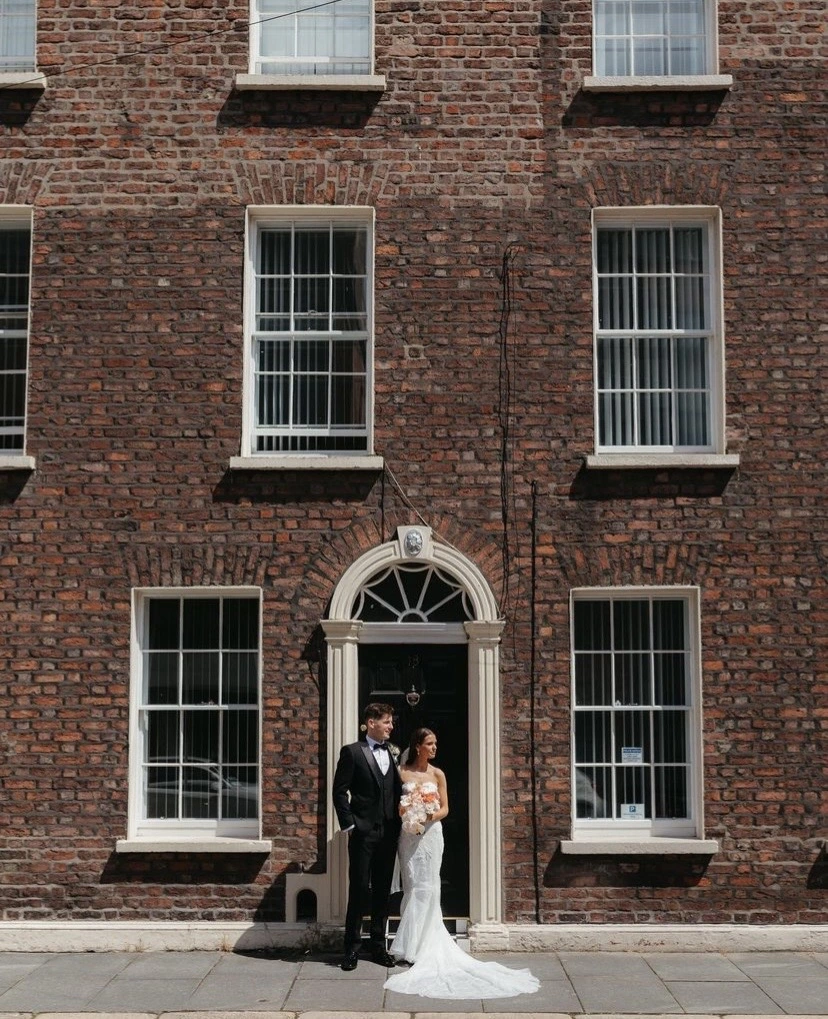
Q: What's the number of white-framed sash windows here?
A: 8